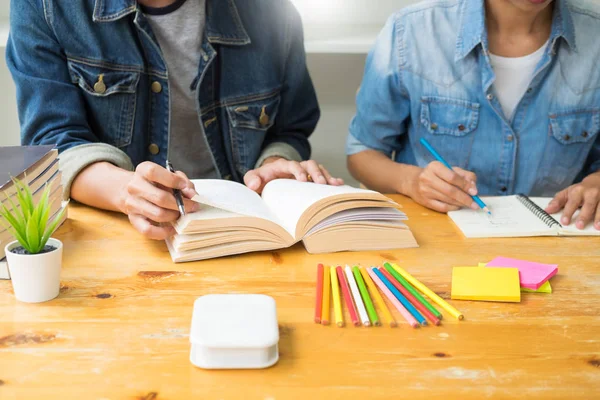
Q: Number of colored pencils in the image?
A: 13